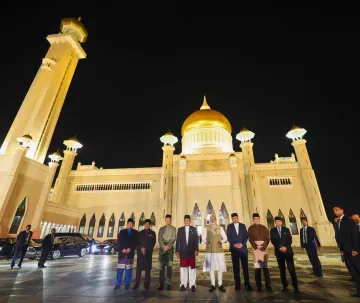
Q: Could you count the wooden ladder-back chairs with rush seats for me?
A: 0